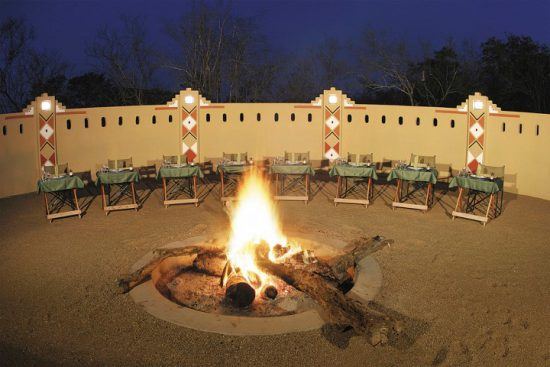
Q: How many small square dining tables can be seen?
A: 8